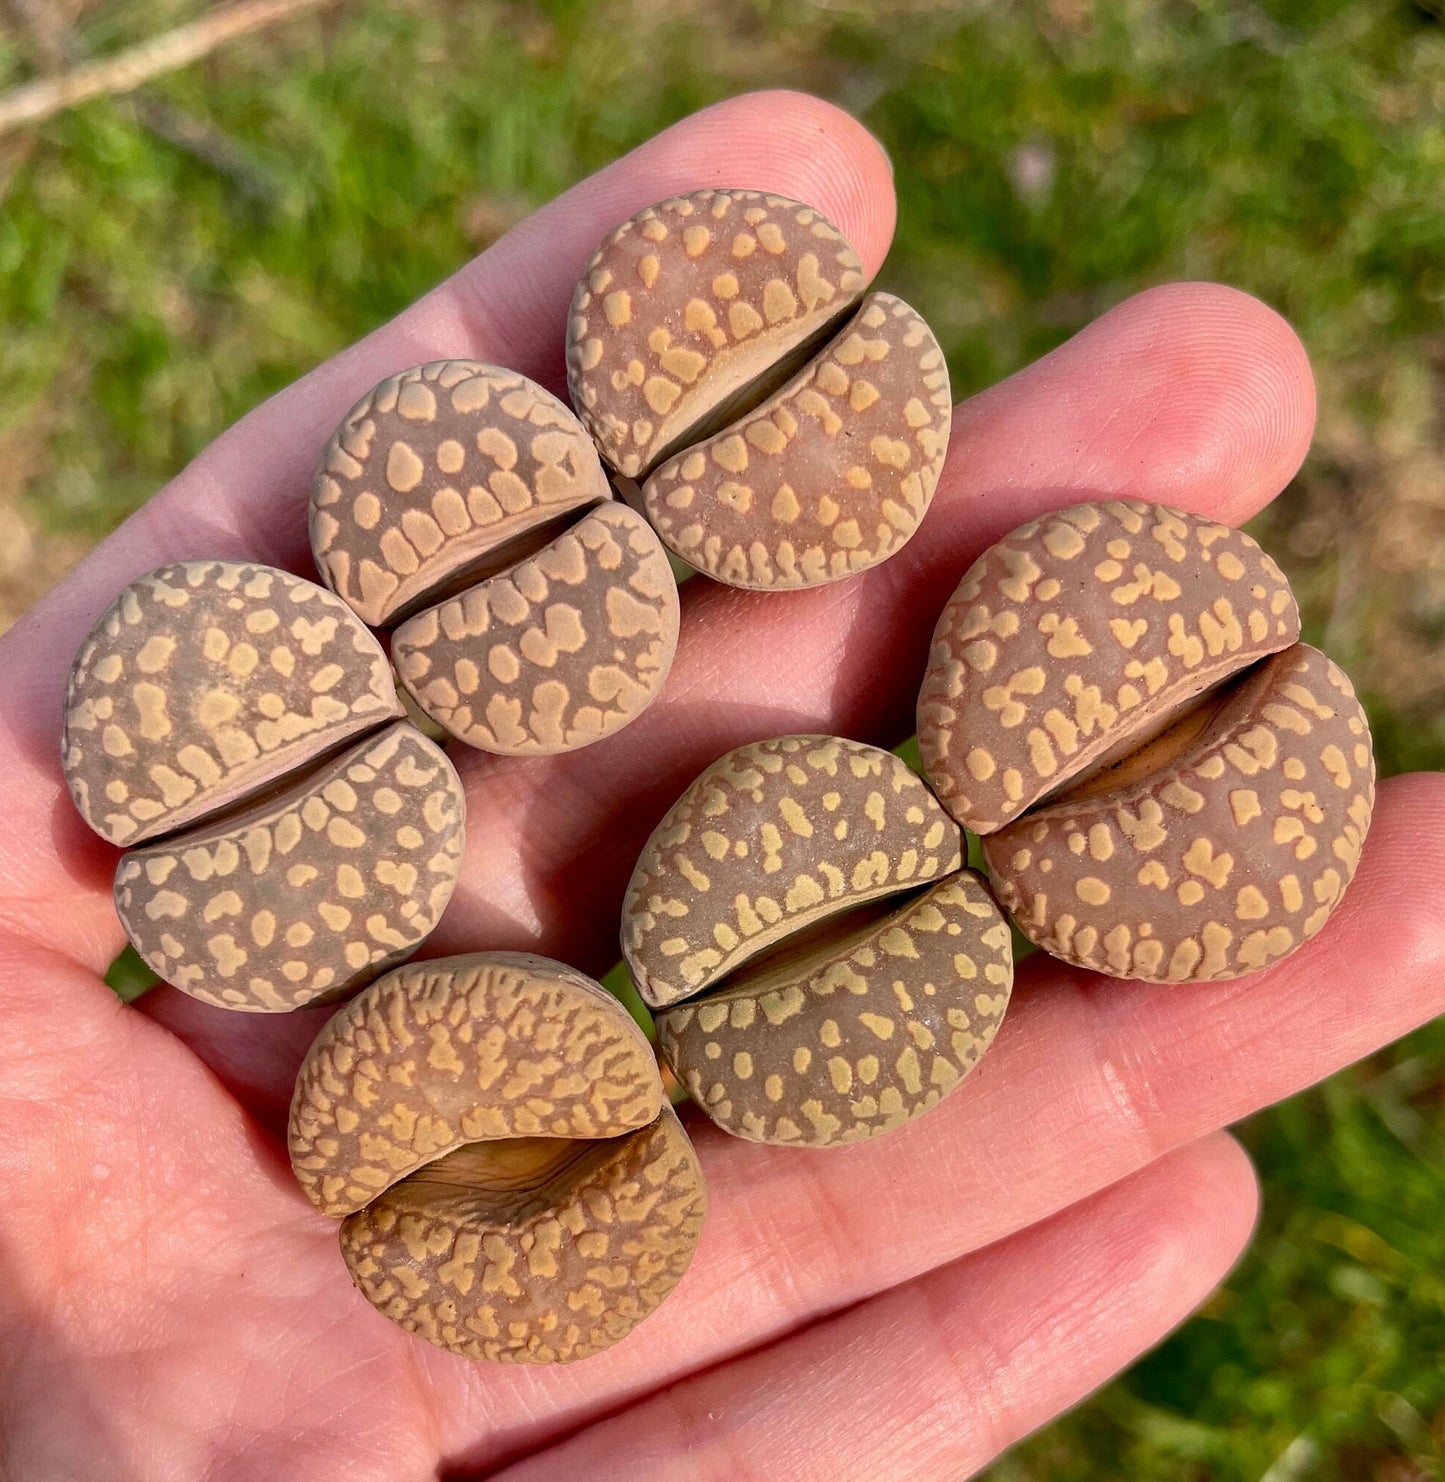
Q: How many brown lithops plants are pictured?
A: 6